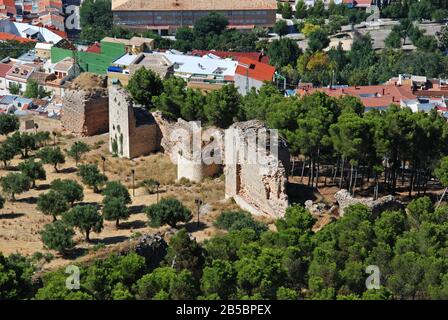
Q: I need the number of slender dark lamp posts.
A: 7